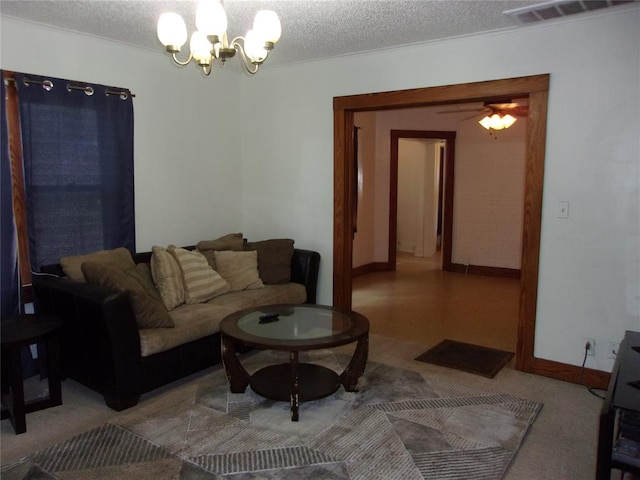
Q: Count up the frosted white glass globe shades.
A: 5